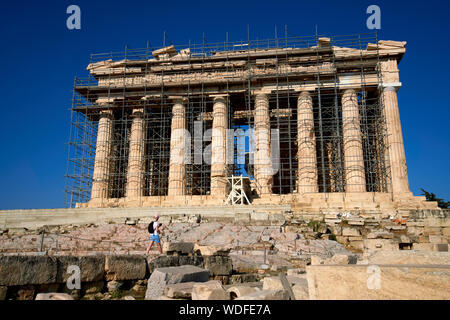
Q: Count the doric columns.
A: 8